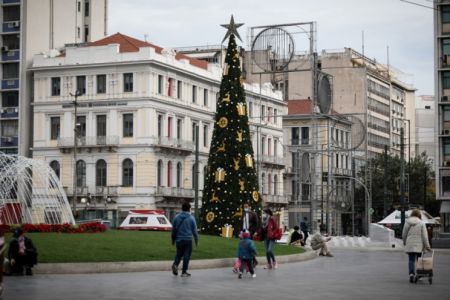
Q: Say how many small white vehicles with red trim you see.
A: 1